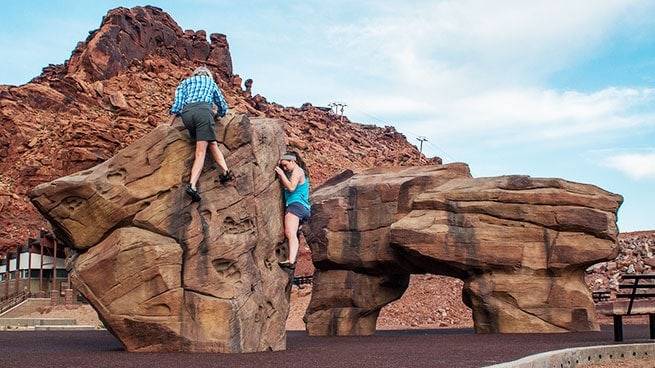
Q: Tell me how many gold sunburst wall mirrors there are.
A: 0